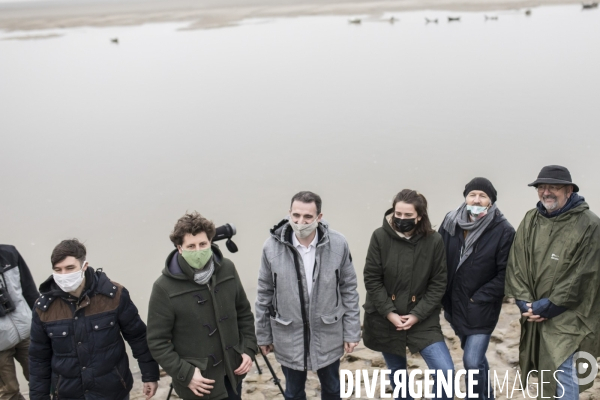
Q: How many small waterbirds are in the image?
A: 8